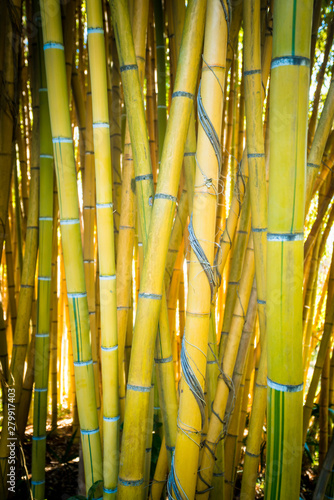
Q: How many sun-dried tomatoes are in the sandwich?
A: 0